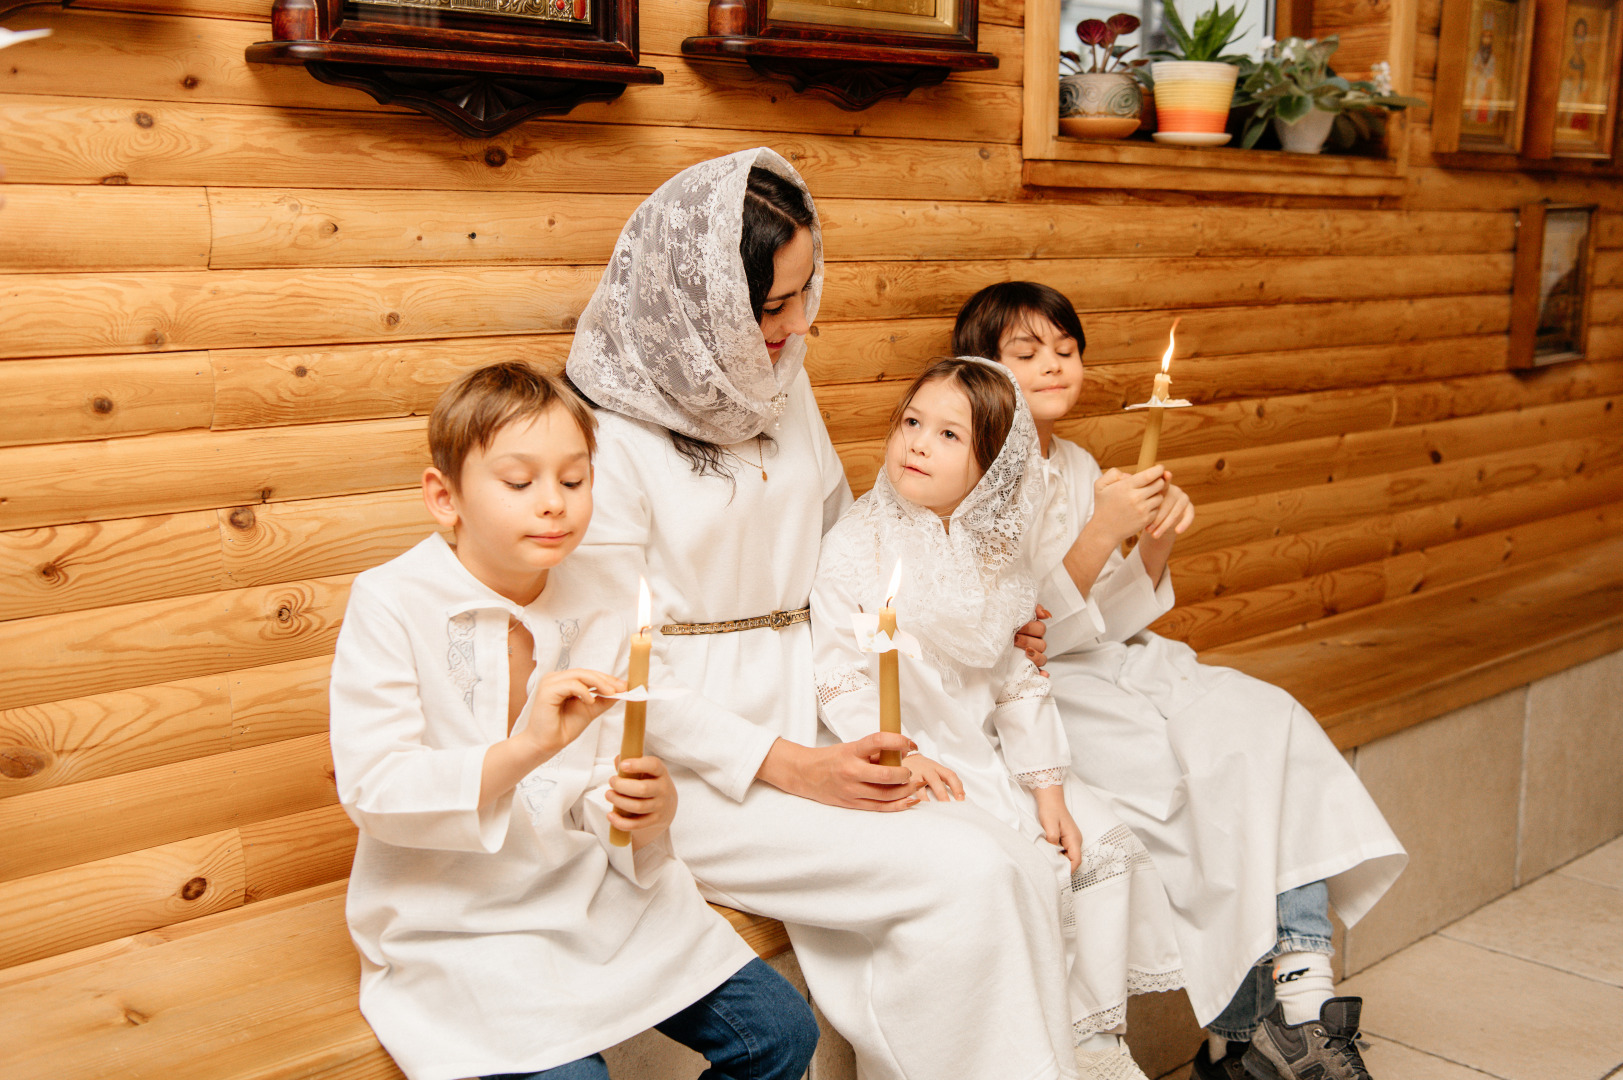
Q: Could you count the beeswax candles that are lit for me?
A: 3